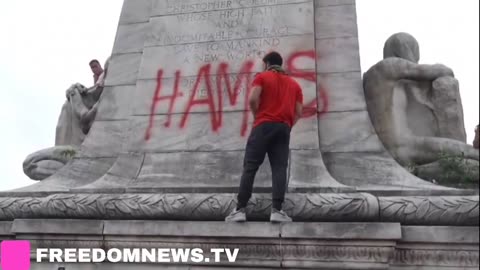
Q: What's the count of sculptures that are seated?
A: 2